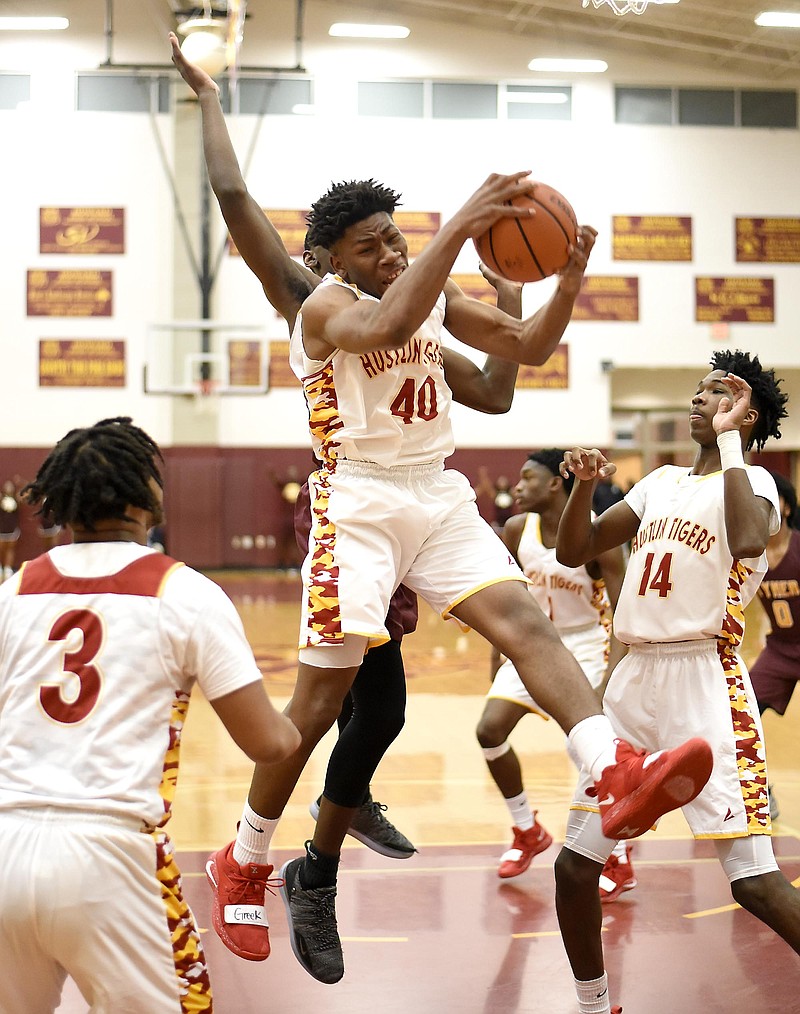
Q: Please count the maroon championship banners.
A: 12